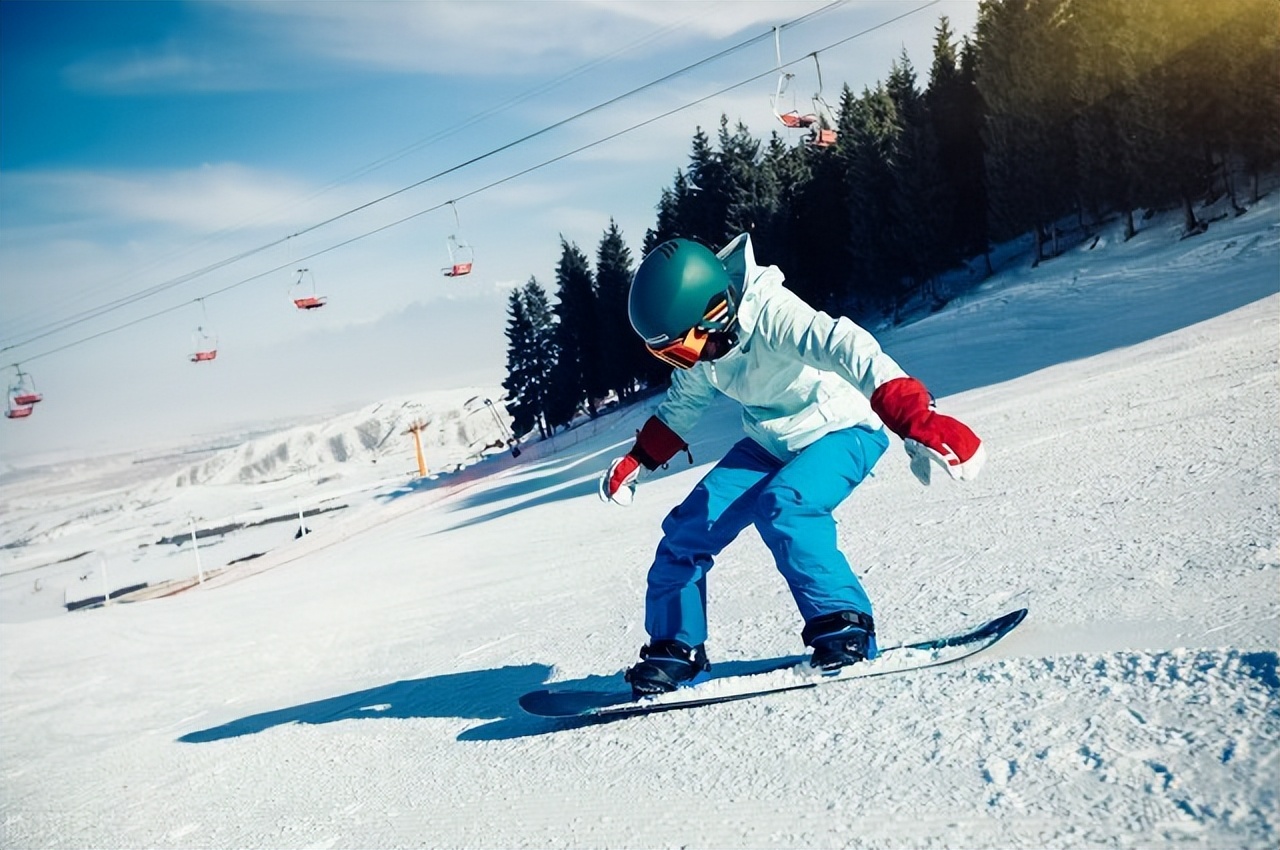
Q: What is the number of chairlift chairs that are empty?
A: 7